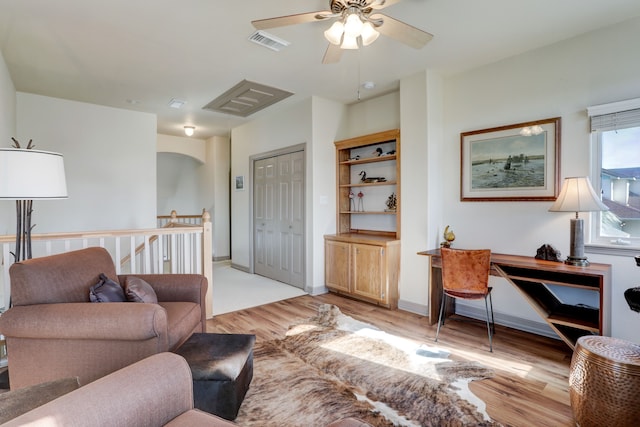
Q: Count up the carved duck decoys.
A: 3